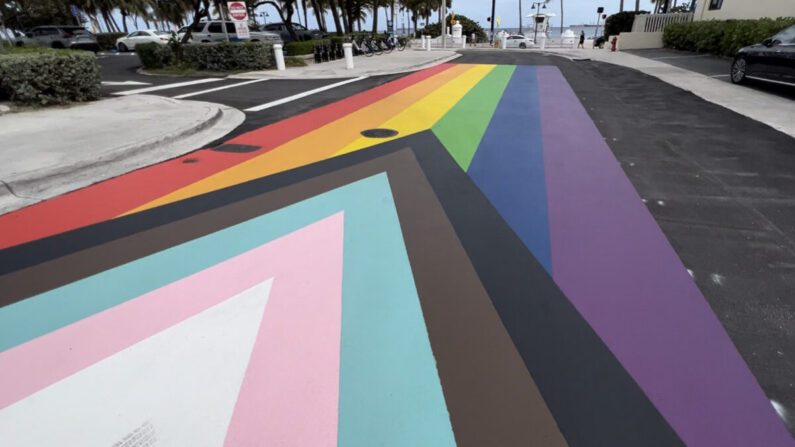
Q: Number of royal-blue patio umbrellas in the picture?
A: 0